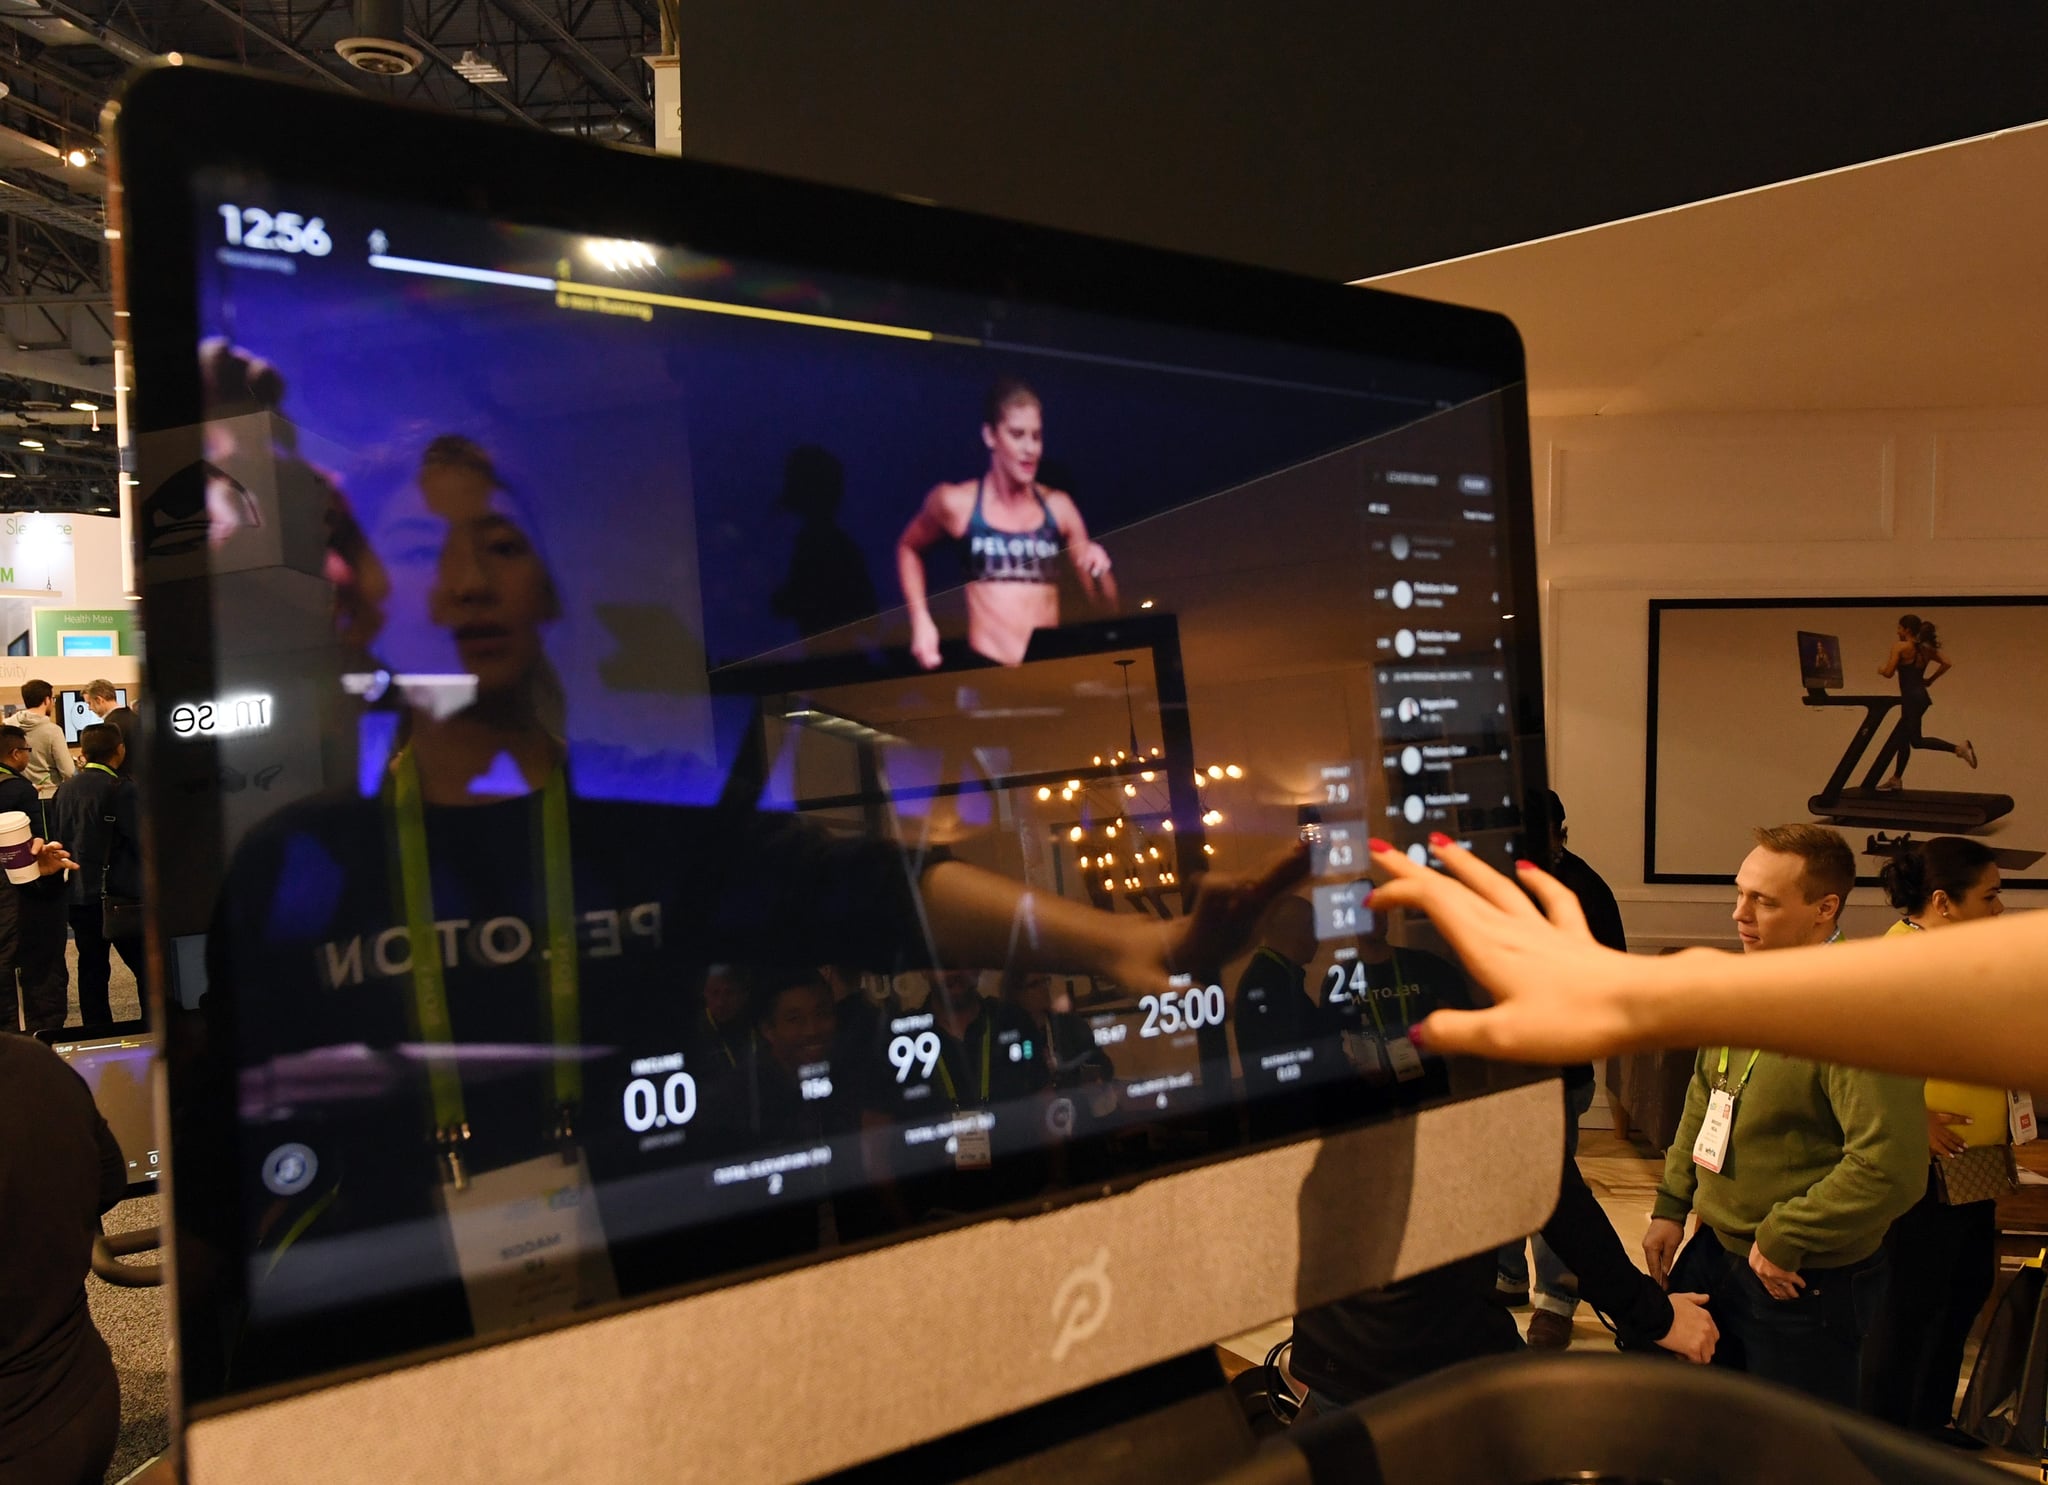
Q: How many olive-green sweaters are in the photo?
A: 1